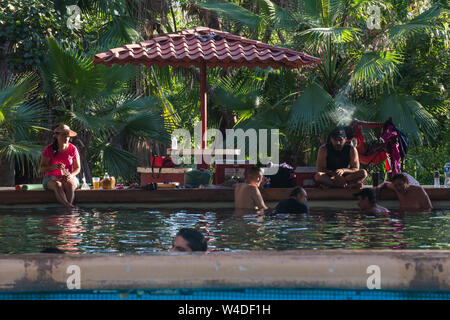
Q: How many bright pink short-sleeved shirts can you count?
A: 1